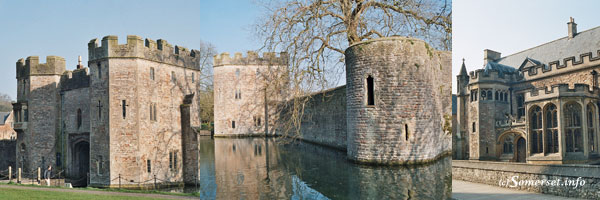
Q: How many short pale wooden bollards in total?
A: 3